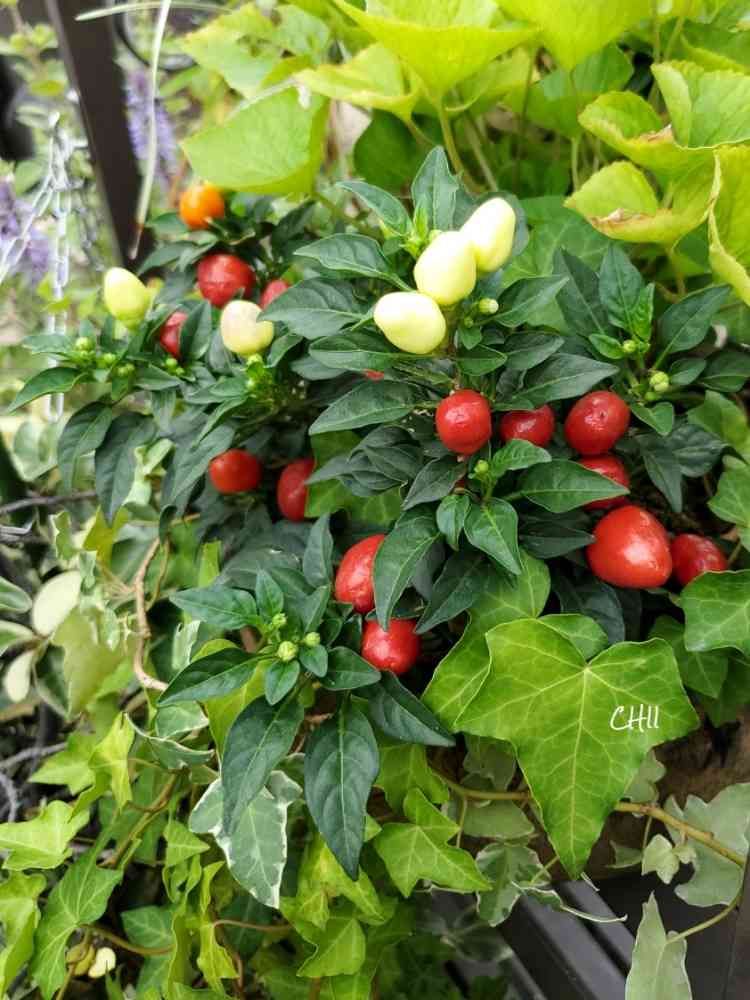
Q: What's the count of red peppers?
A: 13